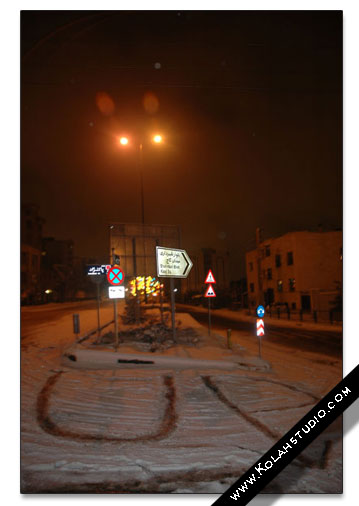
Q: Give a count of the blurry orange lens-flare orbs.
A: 2